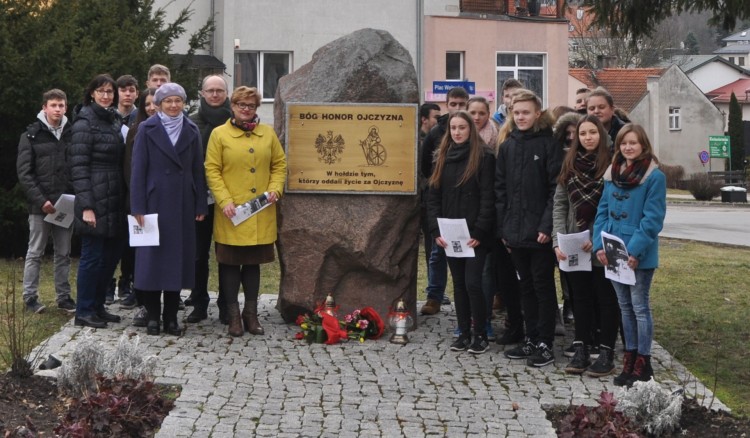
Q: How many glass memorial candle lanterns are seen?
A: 2